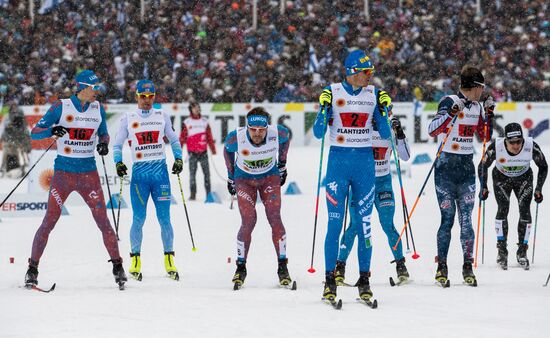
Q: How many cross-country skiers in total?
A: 7